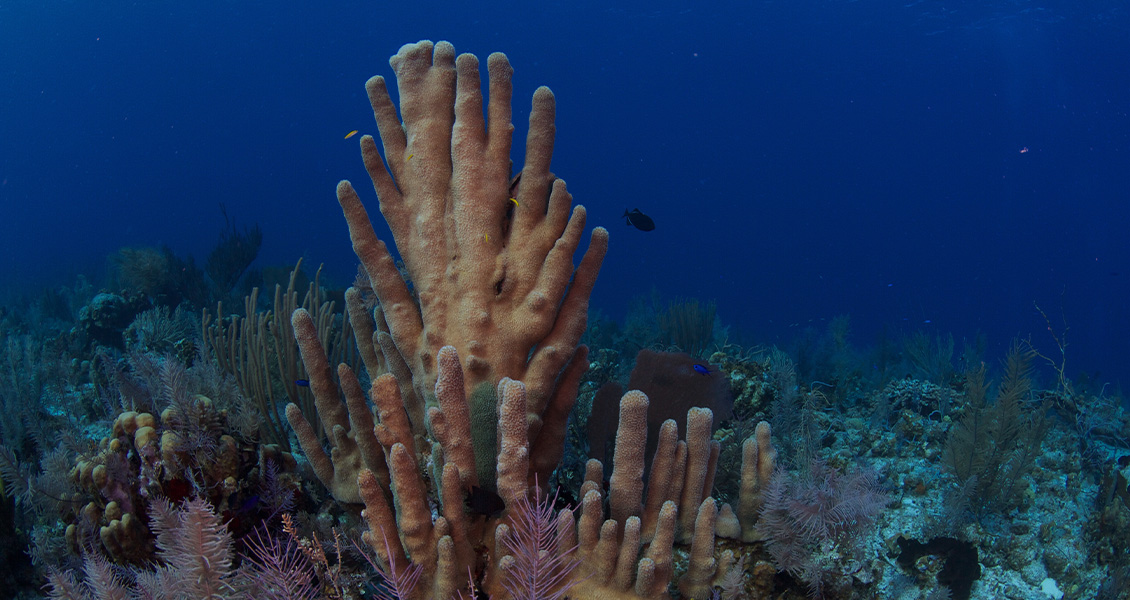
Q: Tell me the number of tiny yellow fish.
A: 4